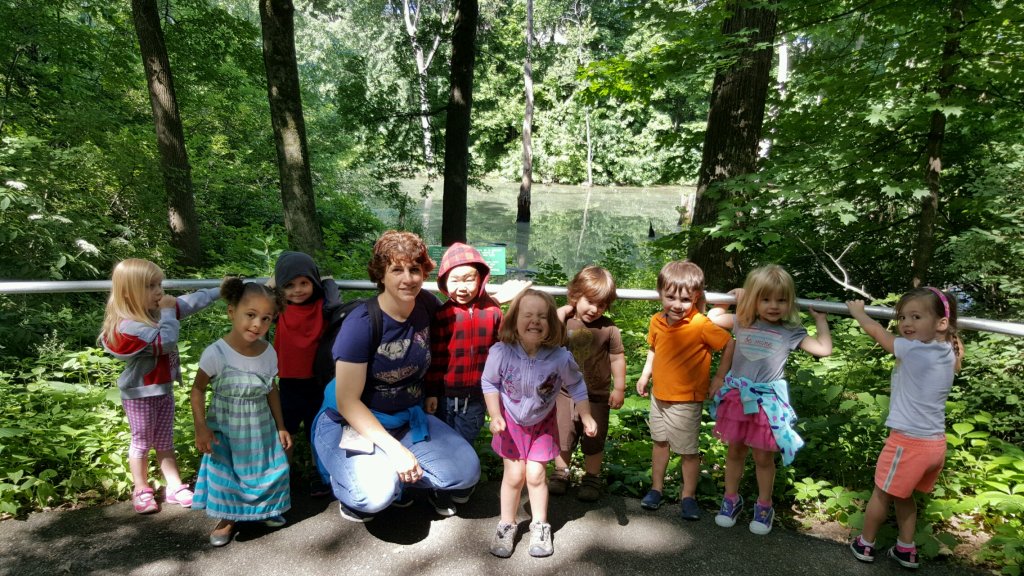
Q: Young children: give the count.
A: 9